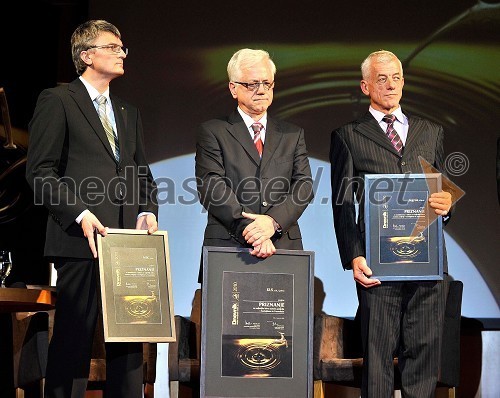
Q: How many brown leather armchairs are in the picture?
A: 3